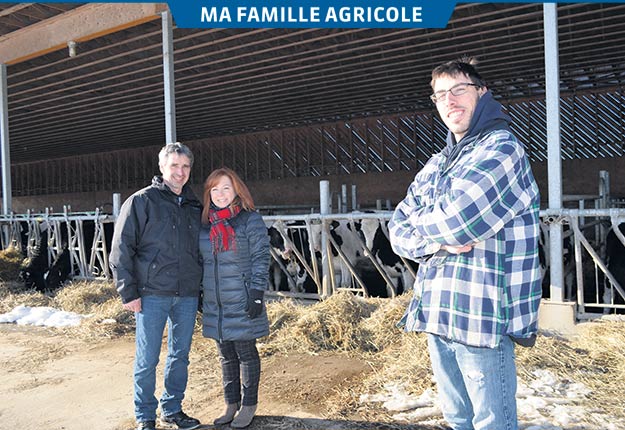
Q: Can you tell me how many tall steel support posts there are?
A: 3